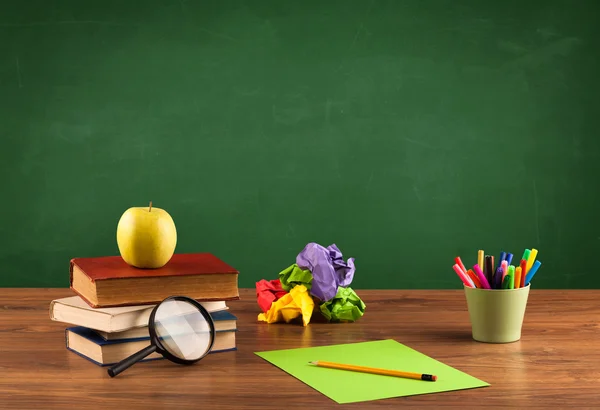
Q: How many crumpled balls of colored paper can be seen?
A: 5